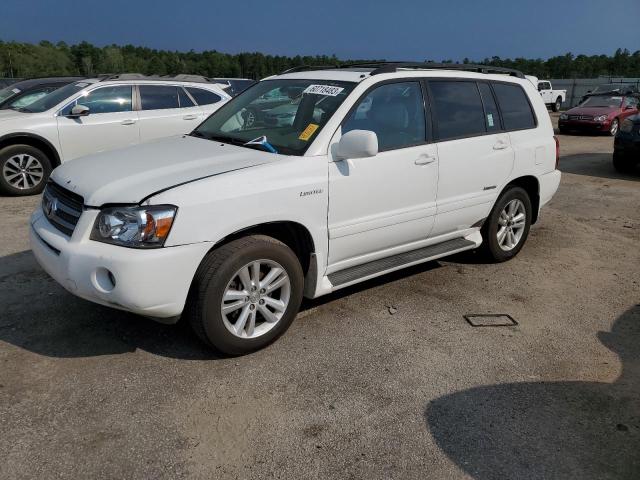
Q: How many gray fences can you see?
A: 1